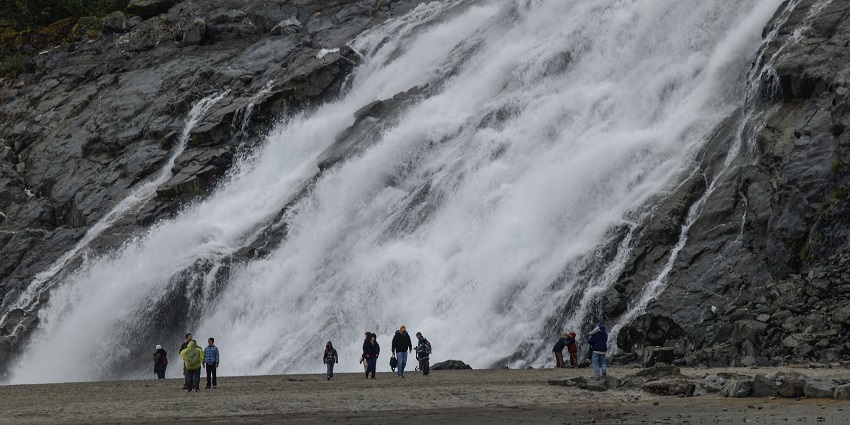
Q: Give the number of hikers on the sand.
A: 12